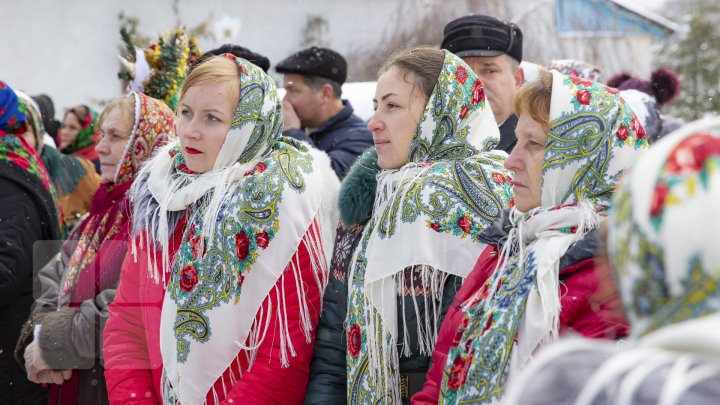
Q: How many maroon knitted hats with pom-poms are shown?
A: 1